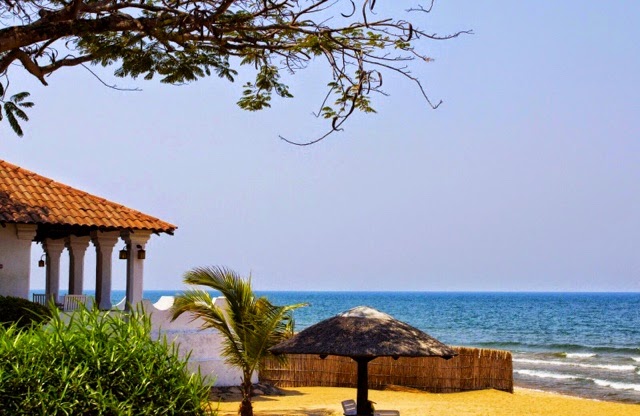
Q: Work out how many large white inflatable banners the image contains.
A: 0